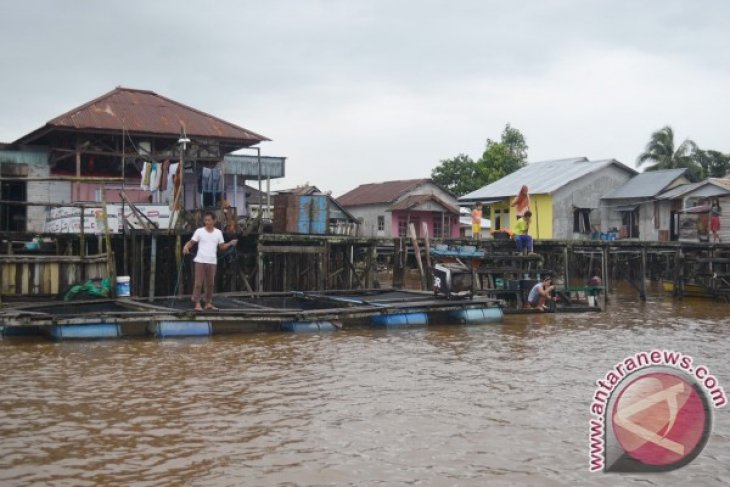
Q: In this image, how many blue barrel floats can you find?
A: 5